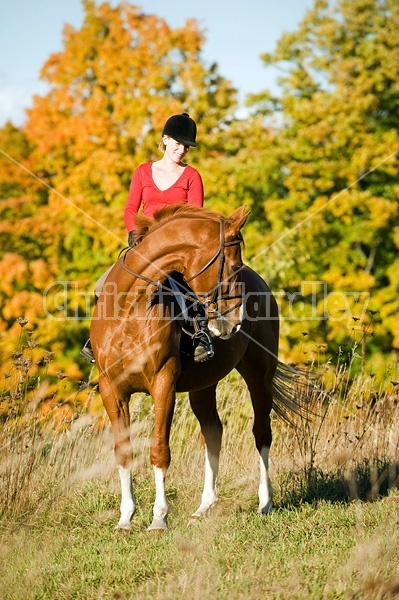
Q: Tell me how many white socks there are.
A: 4